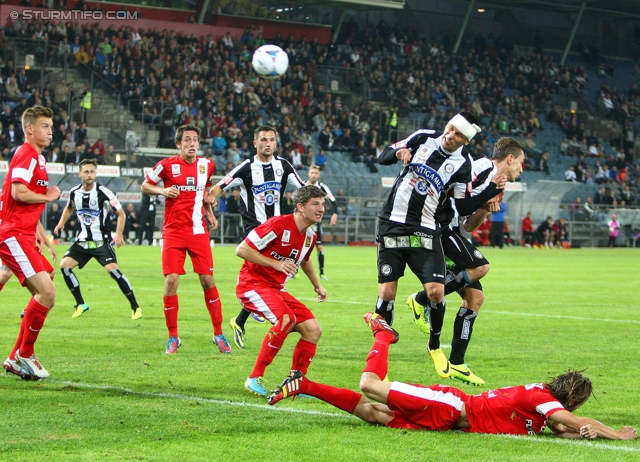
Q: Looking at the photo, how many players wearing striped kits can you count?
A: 5